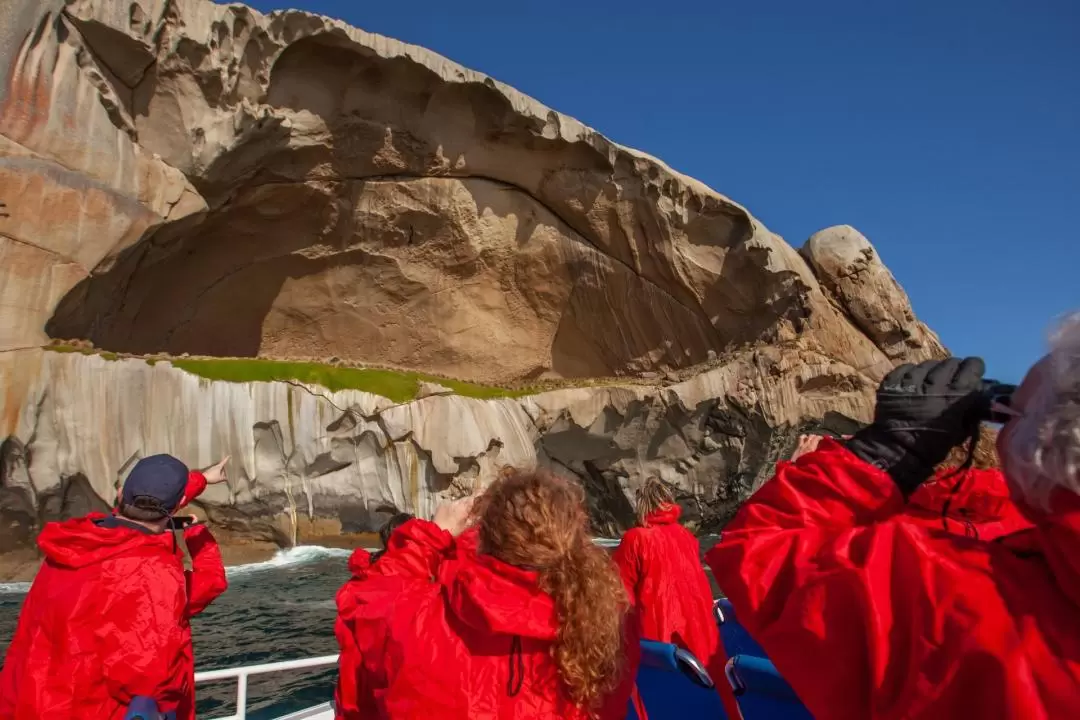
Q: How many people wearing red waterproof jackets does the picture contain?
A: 6